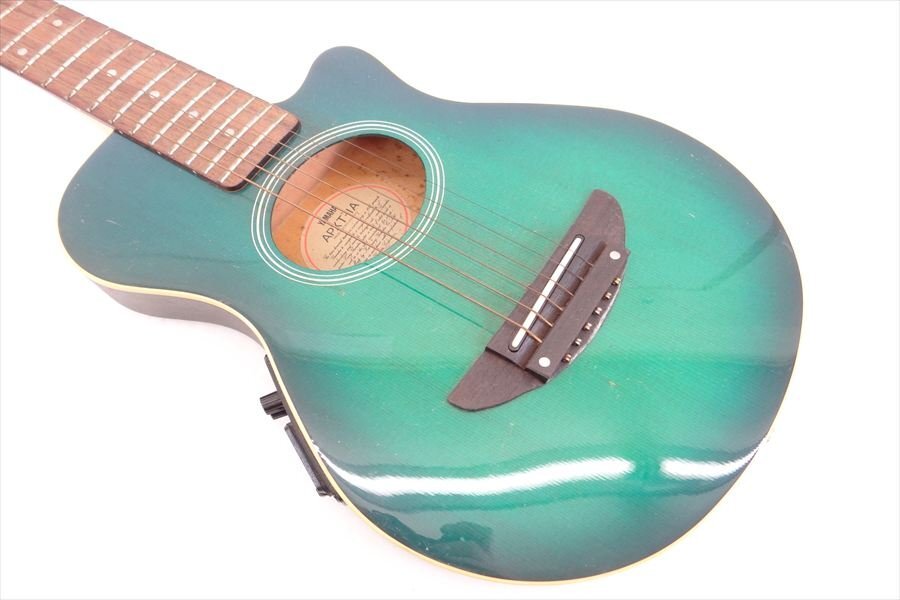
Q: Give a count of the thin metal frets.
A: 13